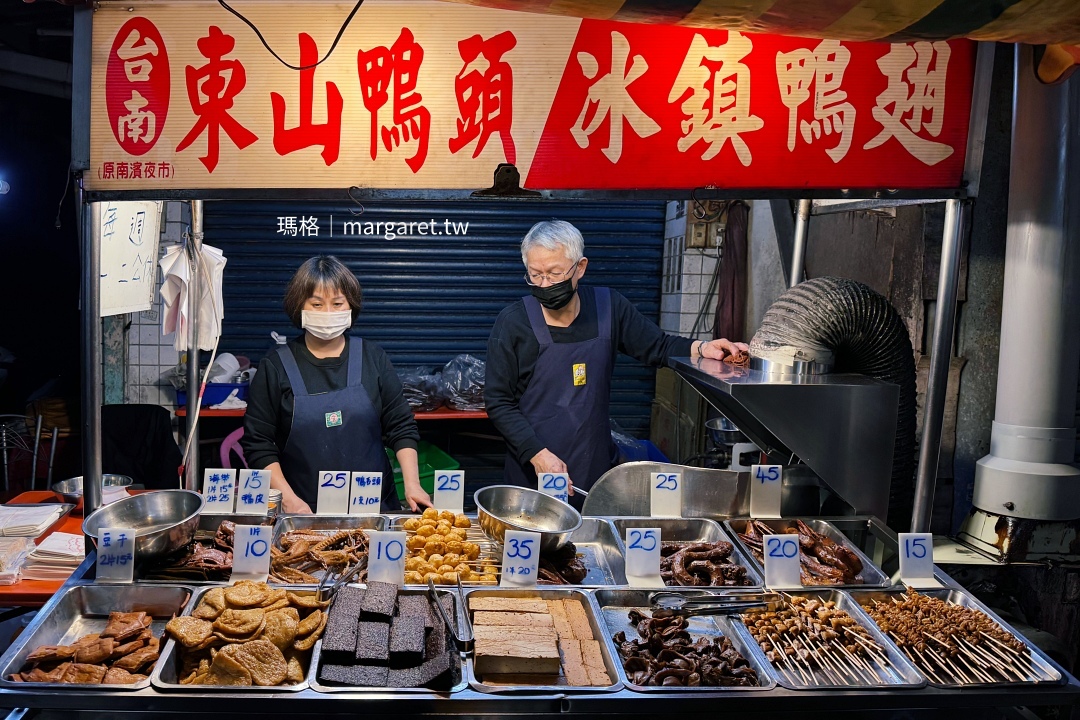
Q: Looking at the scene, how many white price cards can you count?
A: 15